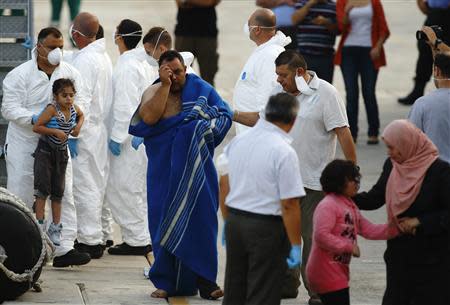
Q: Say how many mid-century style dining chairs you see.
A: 0